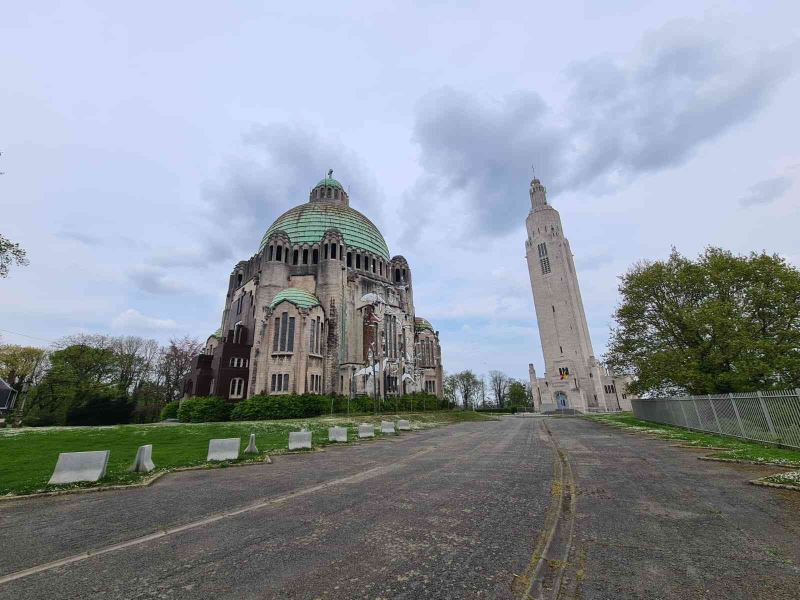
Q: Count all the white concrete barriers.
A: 9